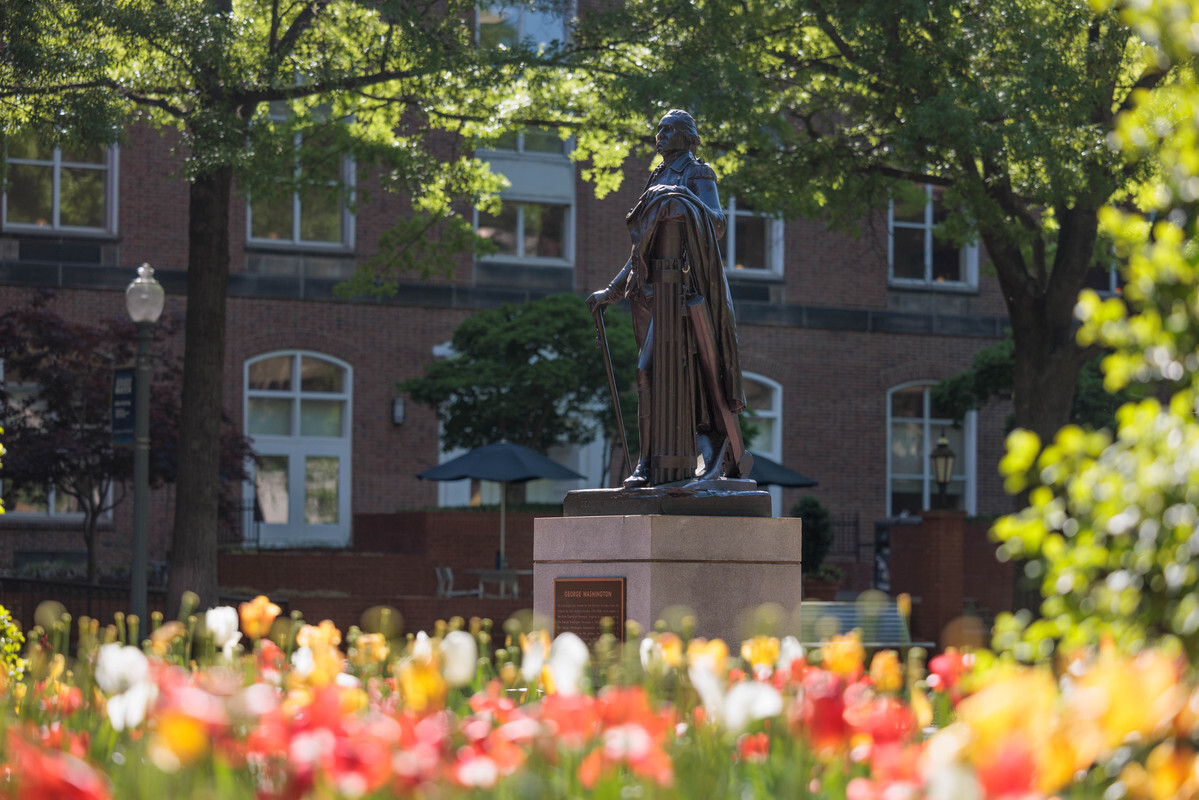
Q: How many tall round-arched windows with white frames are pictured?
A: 3